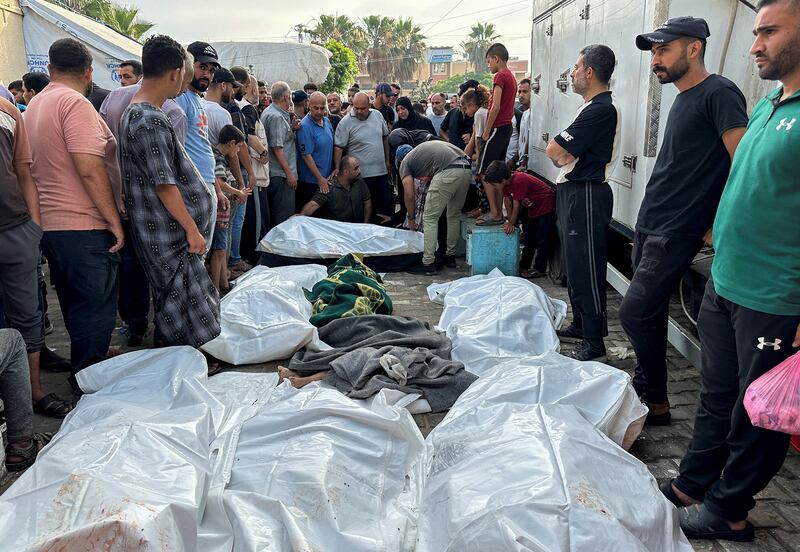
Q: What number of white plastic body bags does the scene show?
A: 7